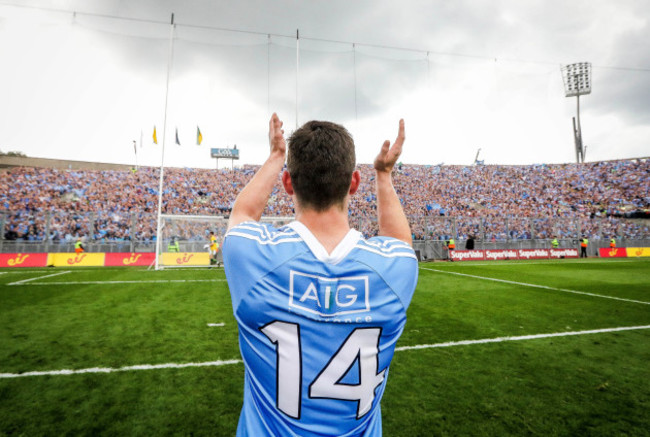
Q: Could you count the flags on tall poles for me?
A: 3